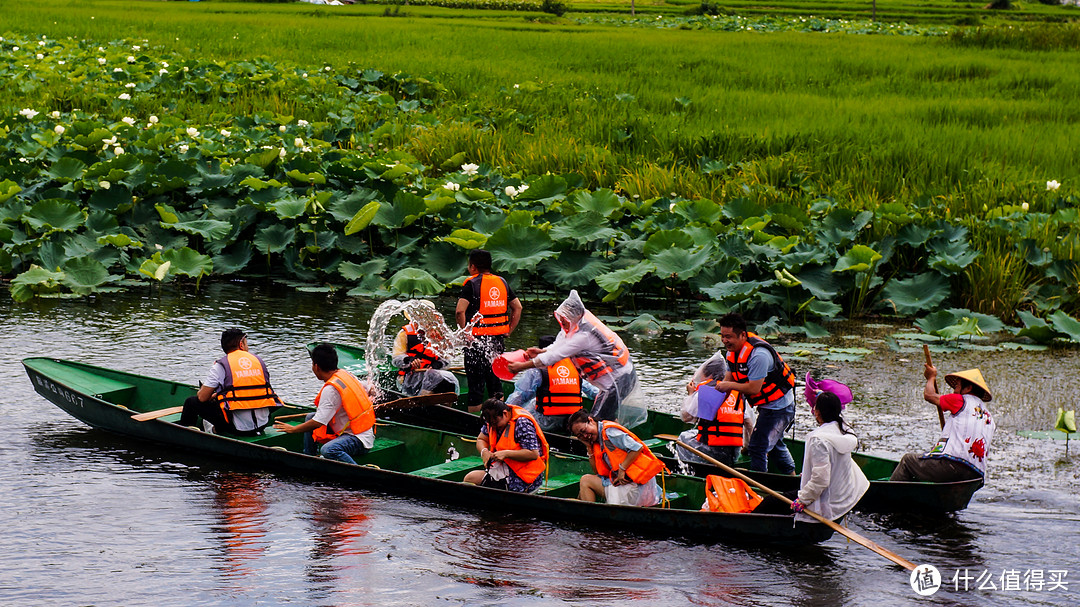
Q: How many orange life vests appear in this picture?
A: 11